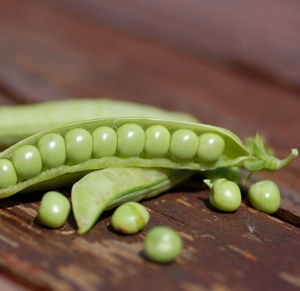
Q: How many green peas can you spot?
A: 14